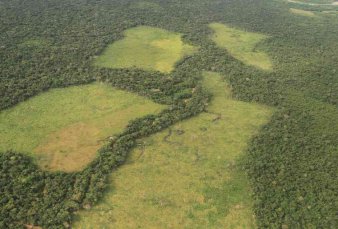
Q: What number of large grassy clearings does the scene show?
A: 4